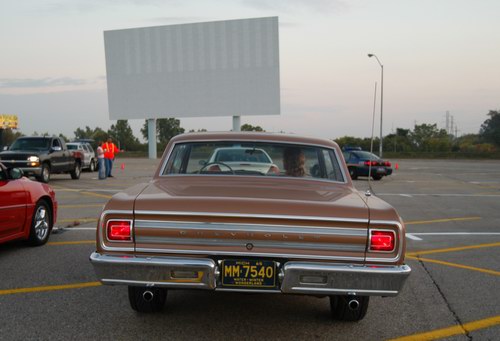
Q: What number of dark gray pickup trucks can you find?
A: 1